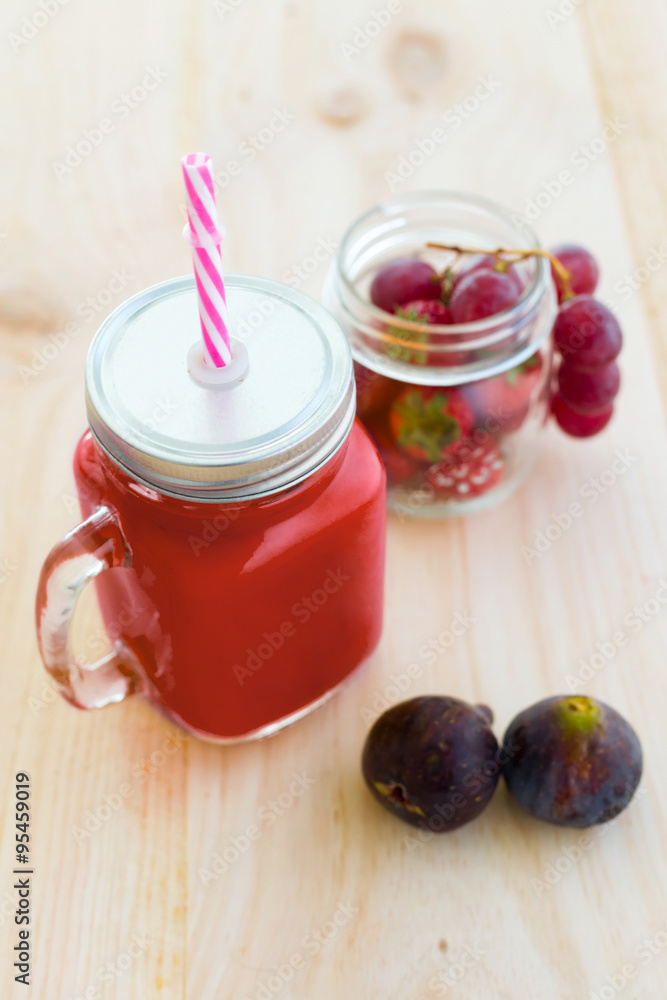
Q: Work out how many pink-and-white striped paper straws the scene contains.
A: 1